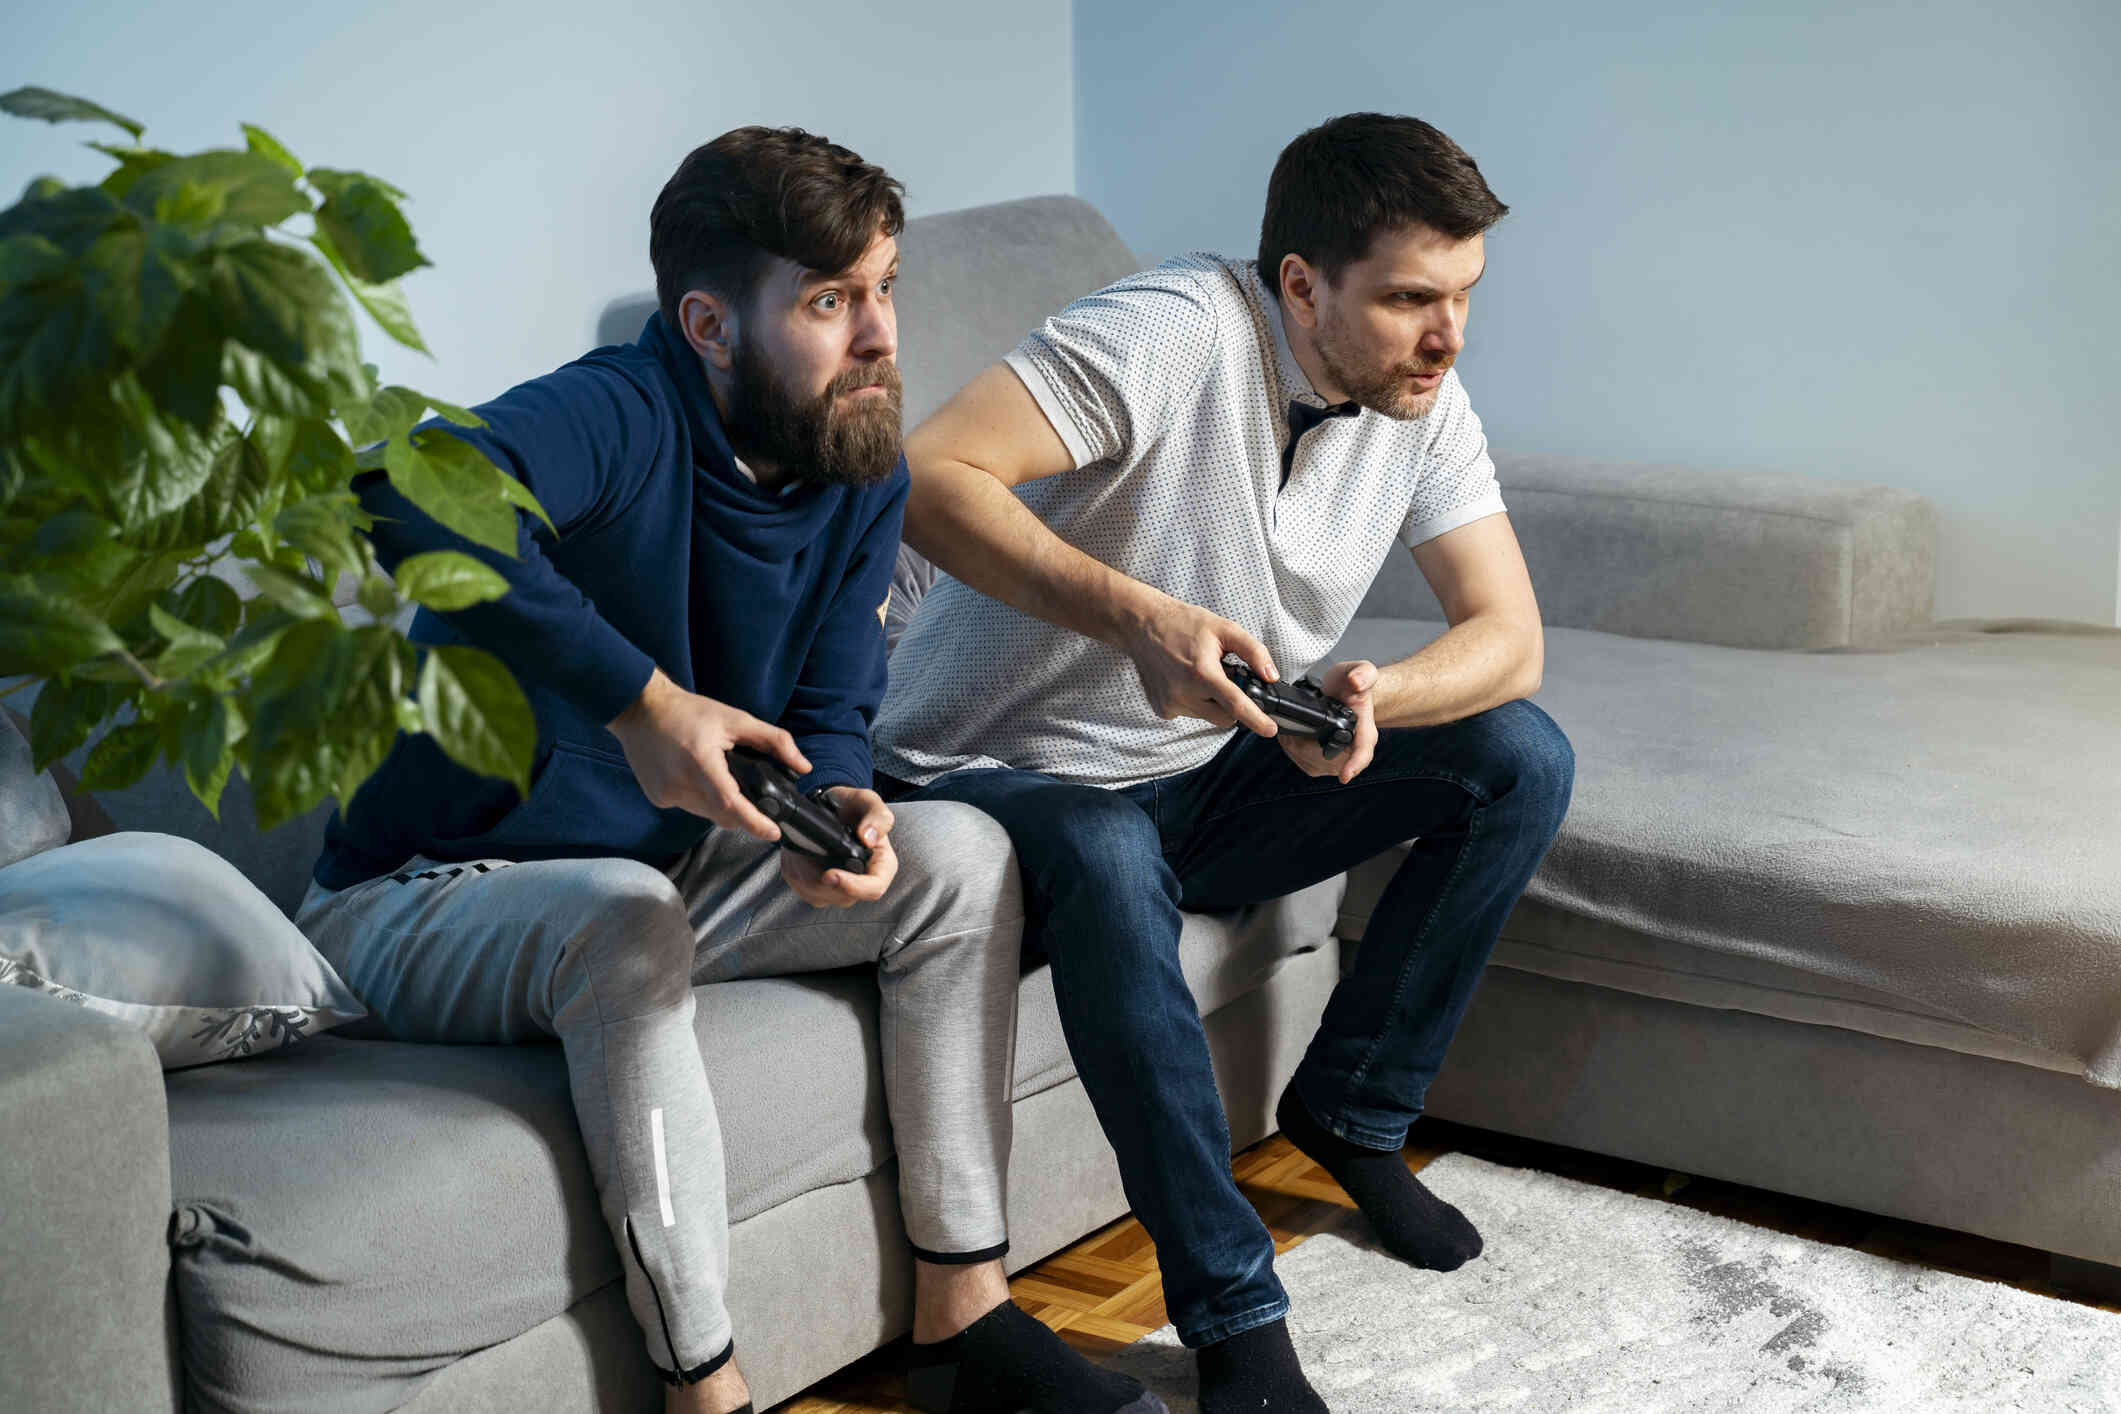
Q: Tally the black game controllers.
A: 2